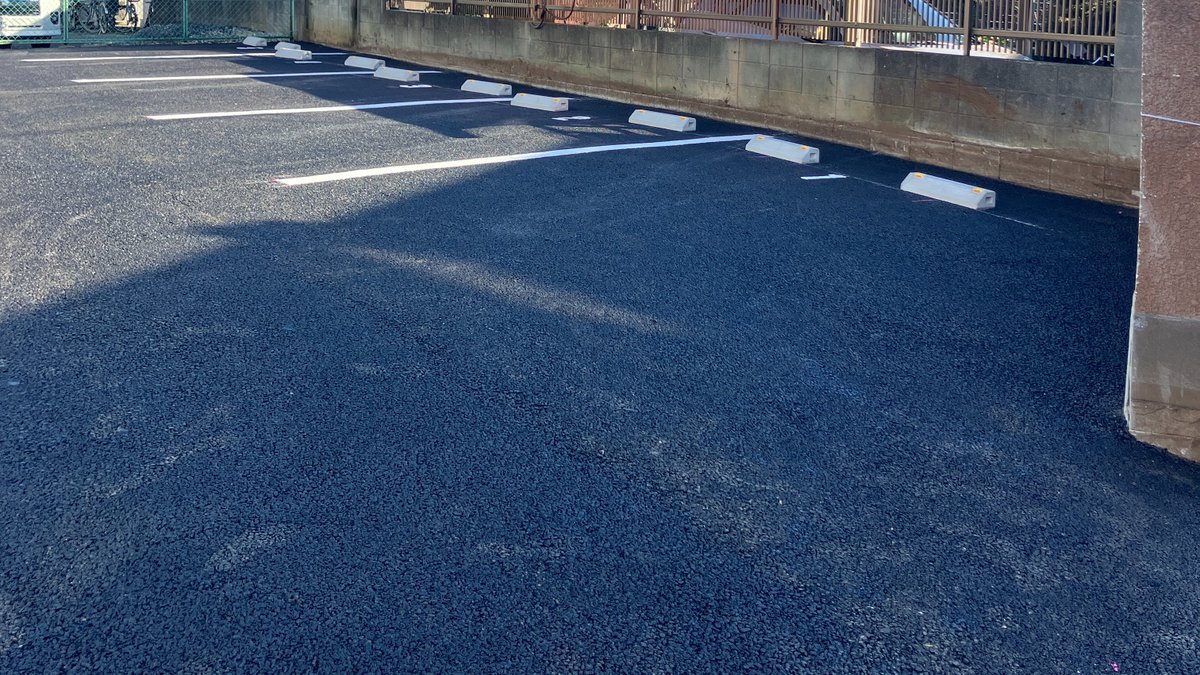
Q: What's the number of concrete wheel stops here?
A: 10